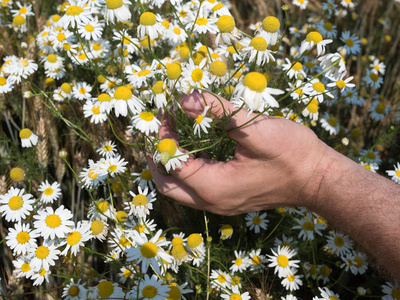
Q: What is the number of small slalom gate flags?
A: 0